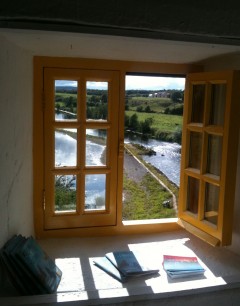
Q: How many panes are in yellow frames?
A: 12